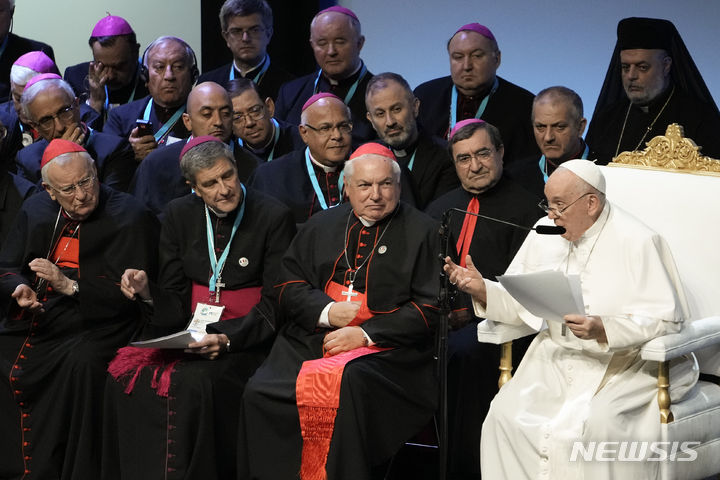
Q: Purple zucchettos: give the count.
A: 8